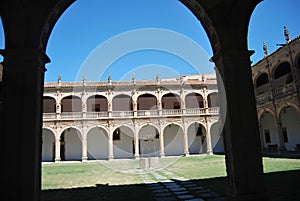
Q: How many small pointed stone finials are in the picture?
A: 9